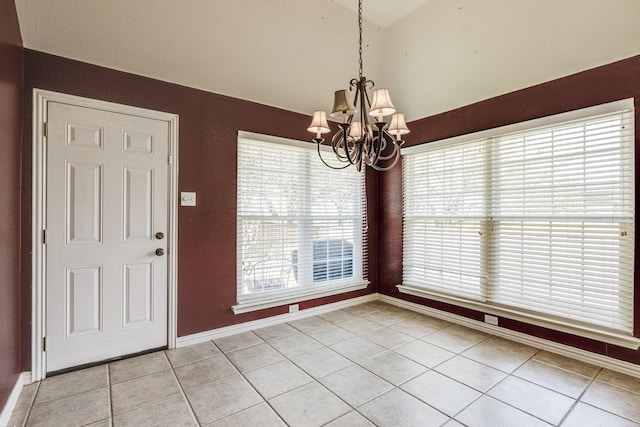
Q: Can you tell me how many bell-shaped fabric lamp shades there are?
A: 5